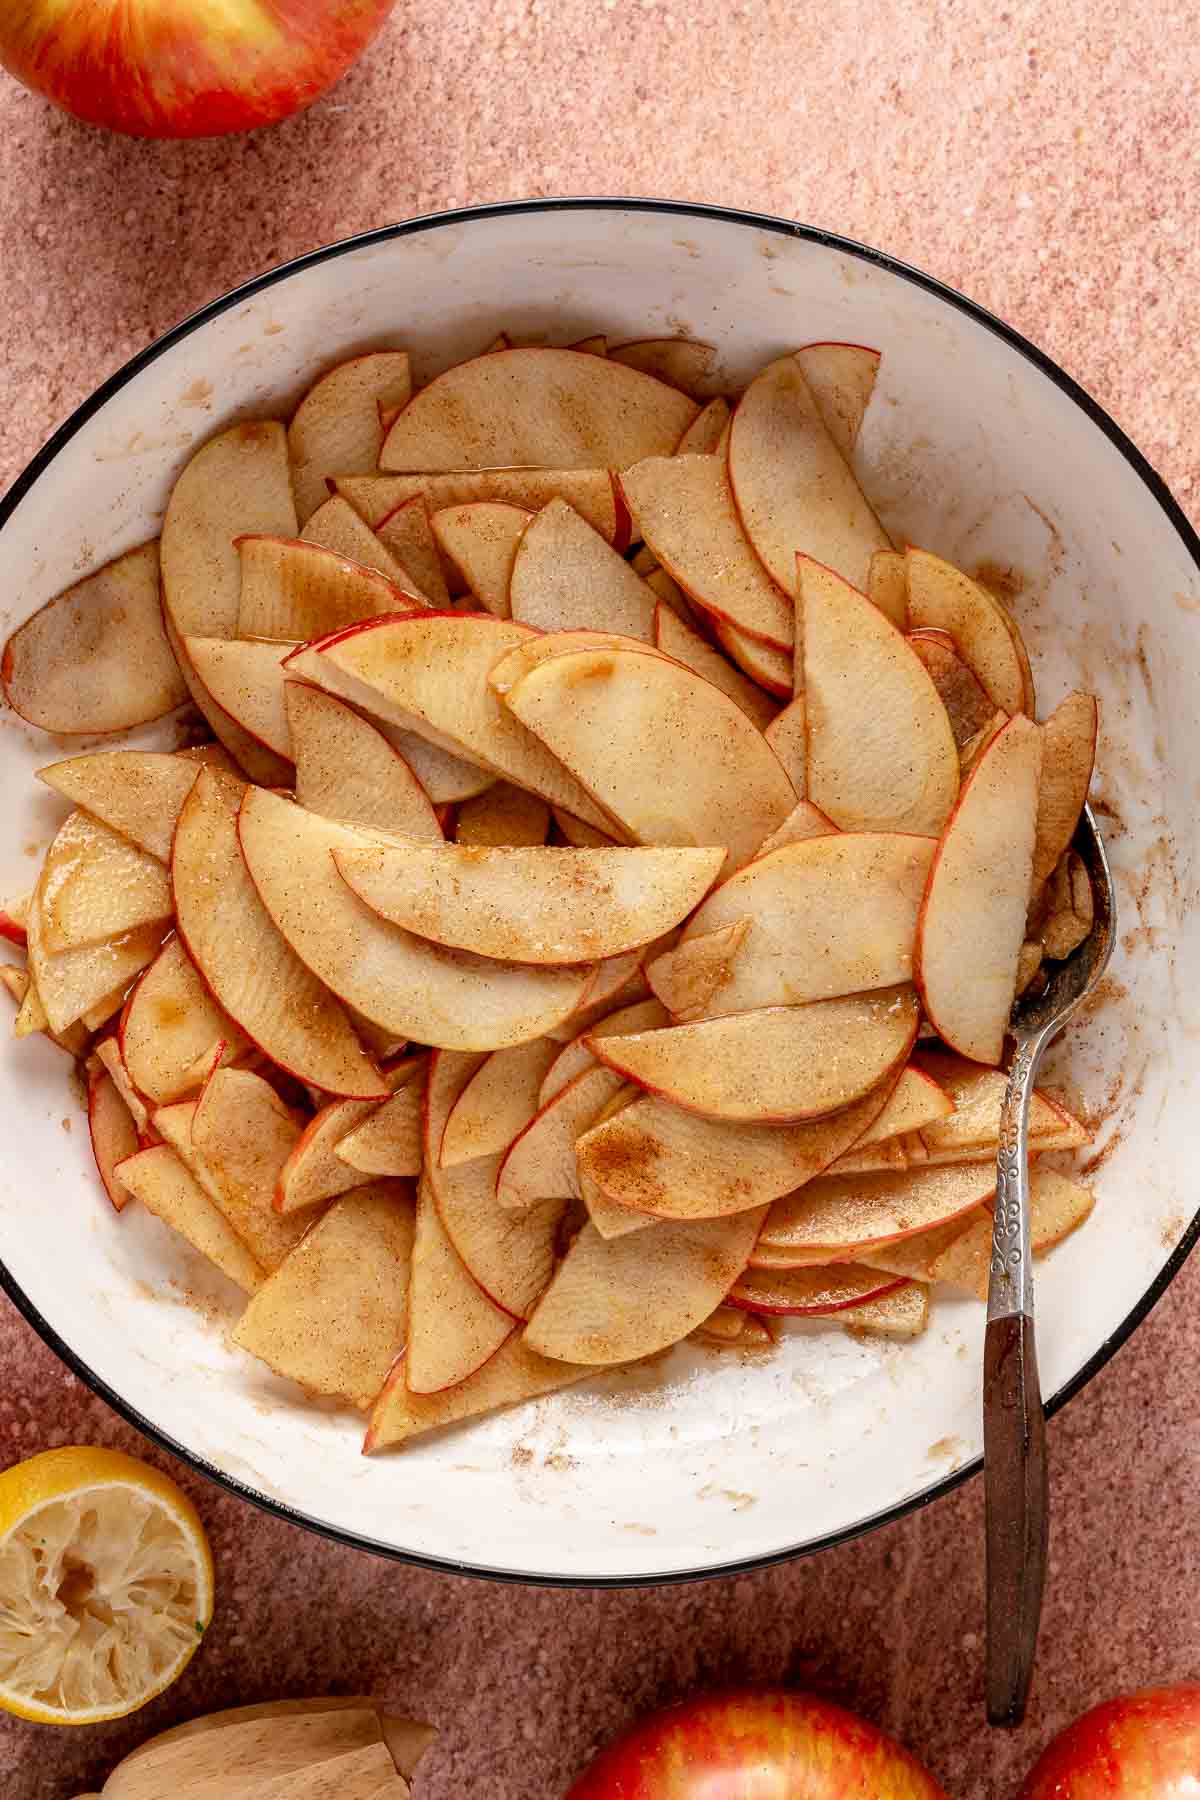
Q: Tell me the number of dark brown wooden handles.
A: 1